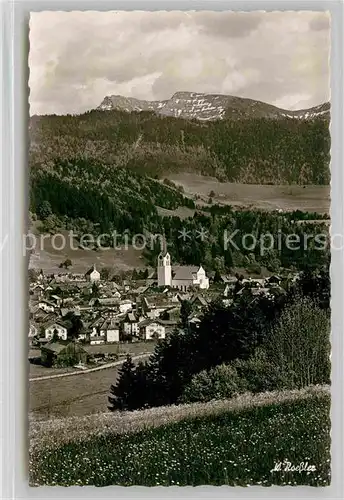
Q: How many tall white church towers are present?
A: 1